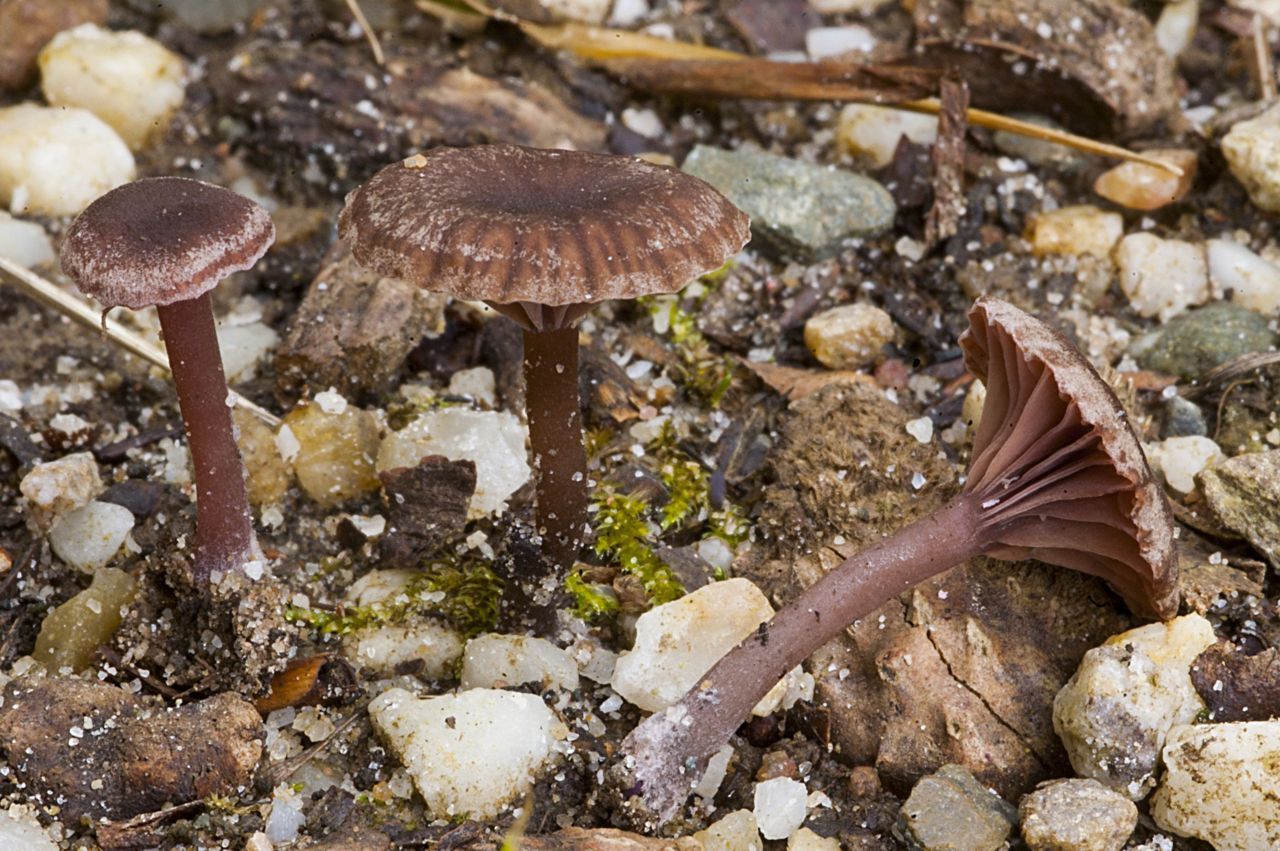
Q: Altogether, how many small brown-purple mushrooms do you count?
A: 3